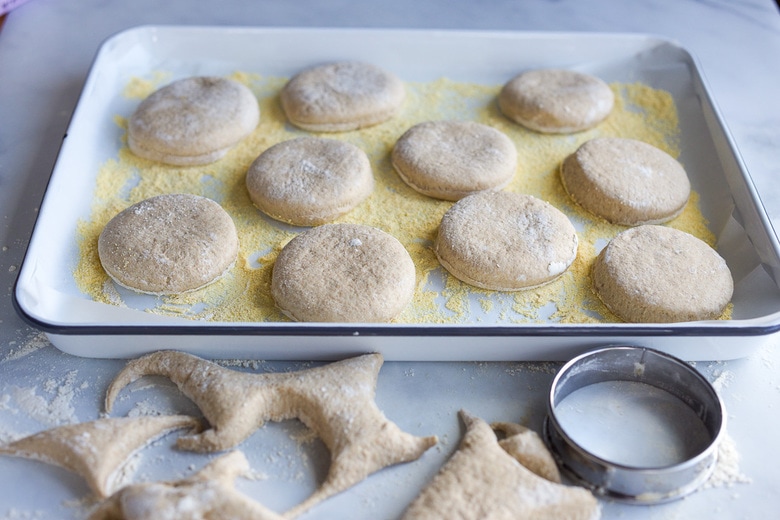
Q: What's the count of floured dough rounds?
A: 10